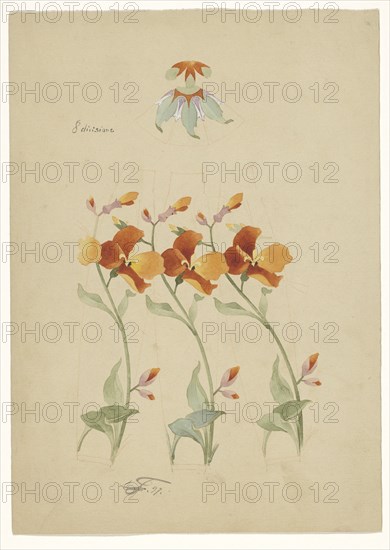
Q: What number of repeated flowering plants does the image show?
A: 3